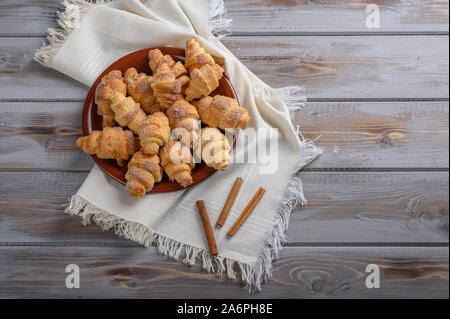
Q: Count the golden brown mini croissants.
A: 14